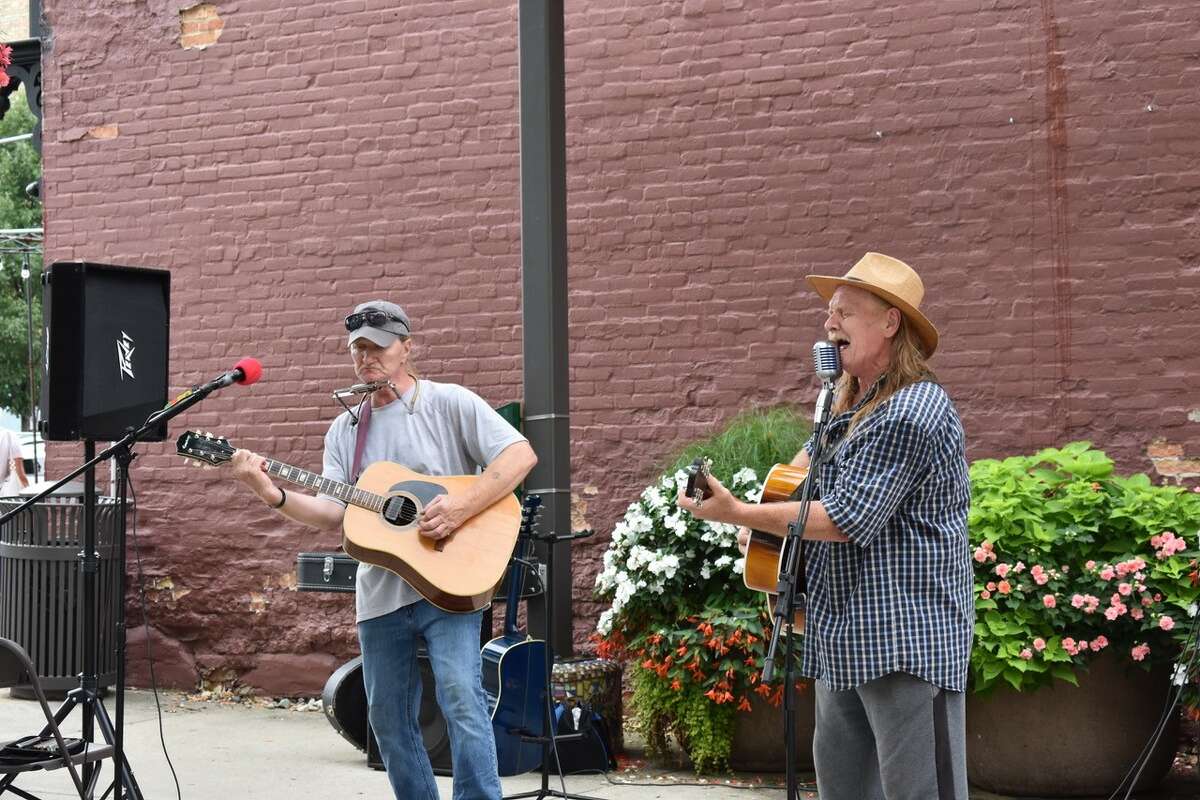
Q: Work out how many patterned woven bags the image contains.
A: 1